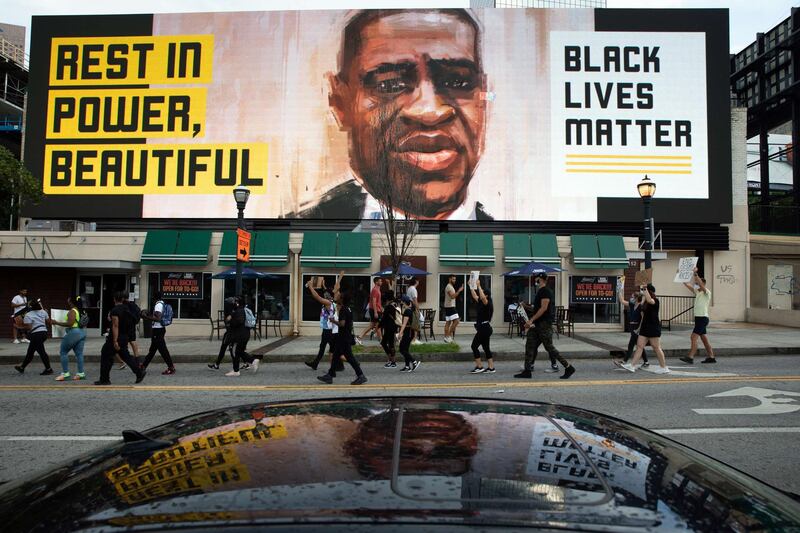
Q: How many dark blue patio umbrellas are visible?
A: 3